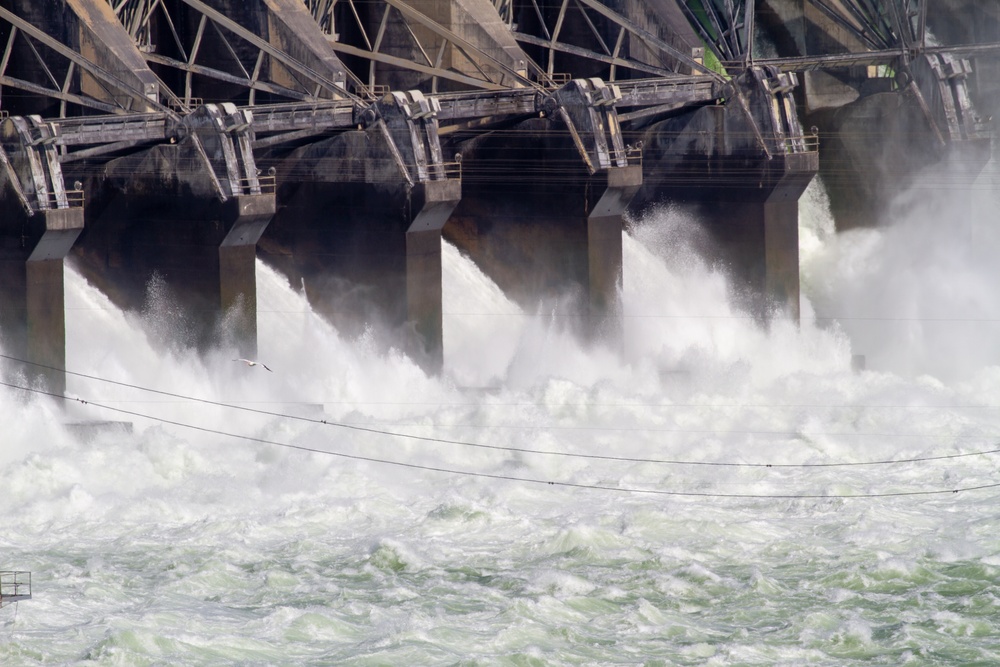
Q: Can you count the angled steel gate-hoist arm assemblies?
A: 6